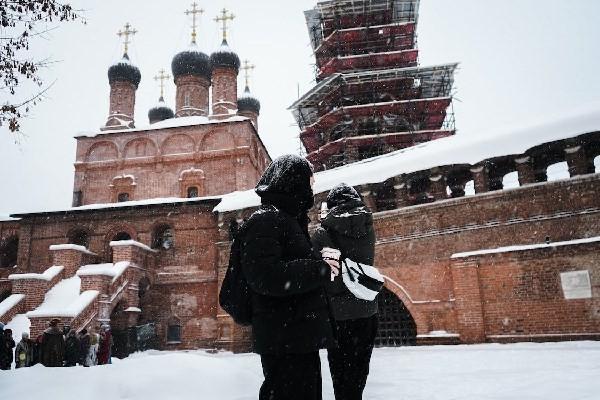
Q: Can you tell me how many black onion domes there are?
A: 5